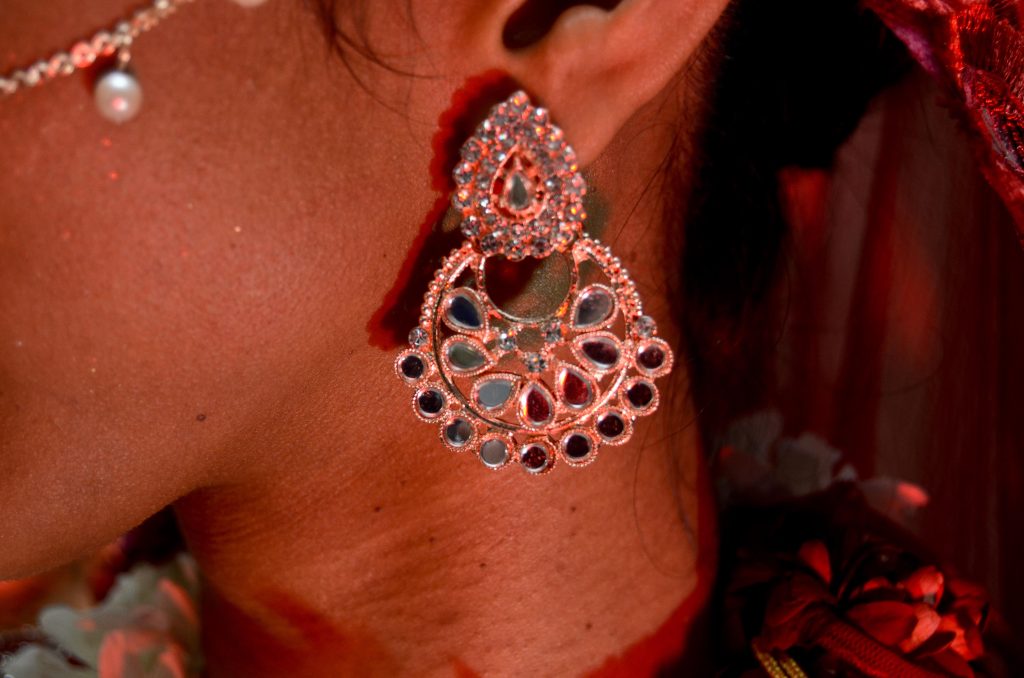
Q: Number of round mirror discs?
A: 9